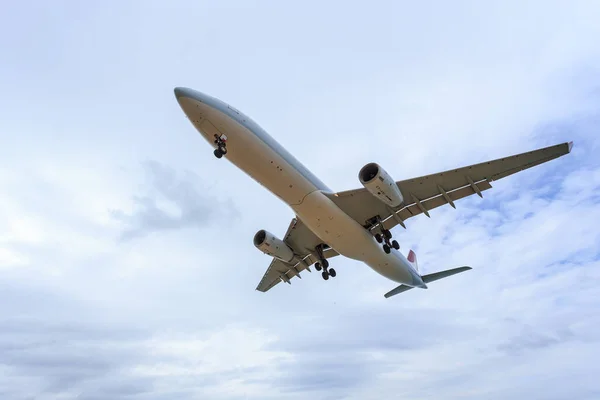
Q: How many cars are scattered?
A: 0